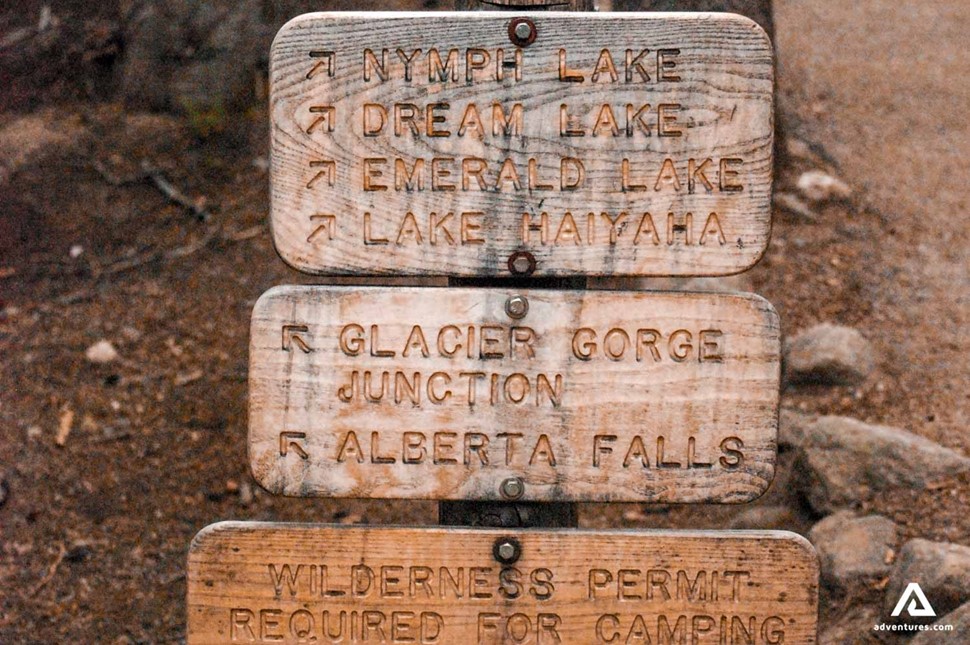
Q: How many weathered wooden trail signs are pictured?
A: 3